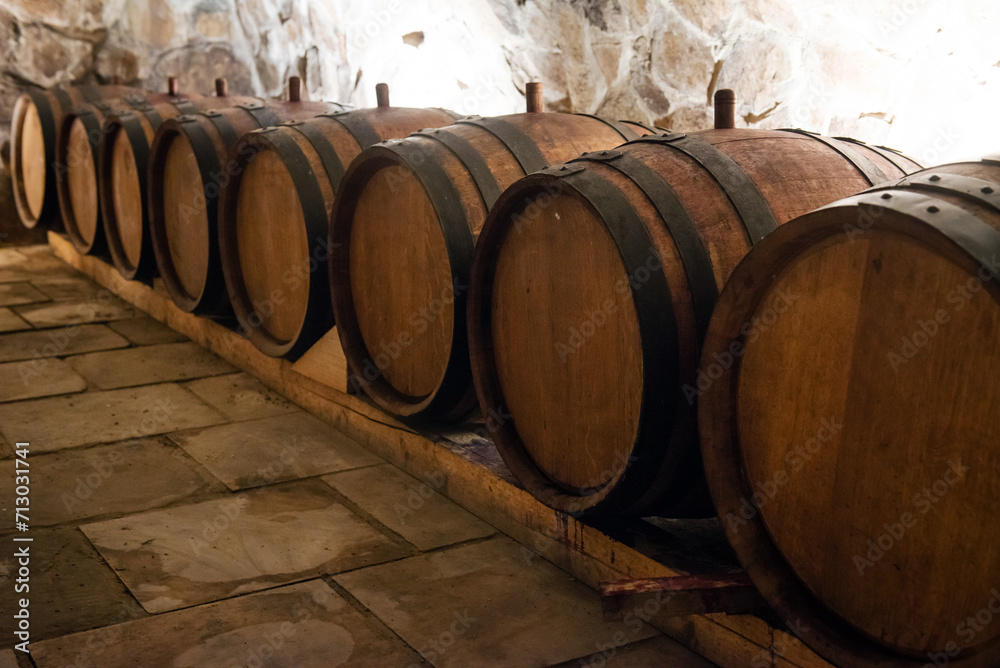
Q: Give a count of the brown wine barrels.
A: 8